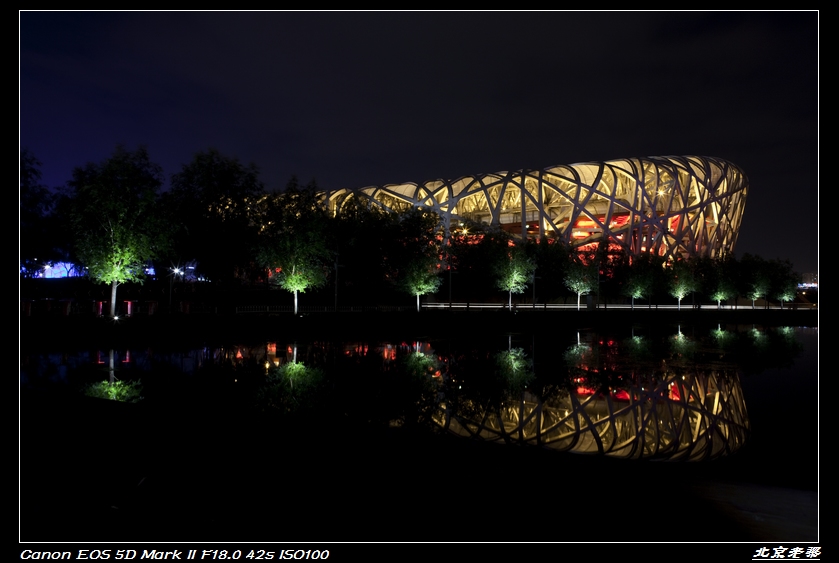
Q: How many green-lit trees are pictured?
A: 10